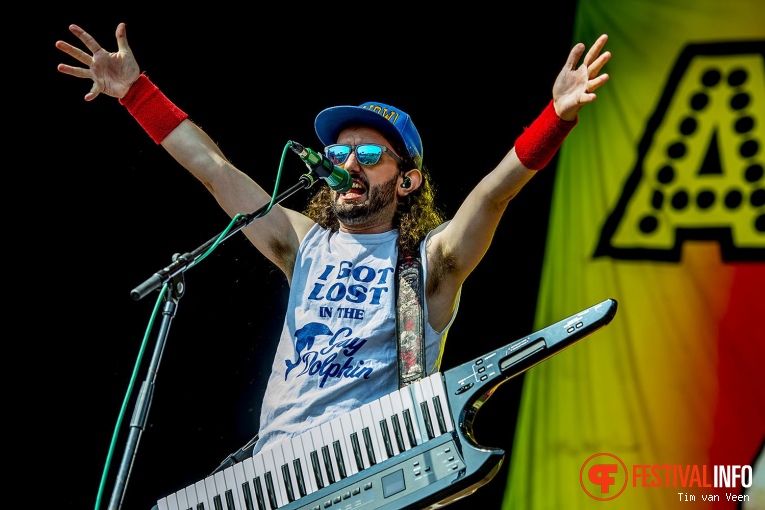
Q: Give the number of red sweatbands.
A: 2